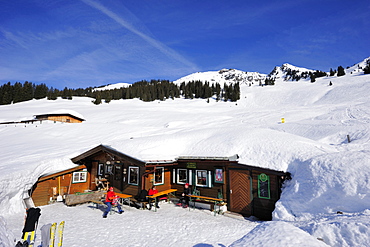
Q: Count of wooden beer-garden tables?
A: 3